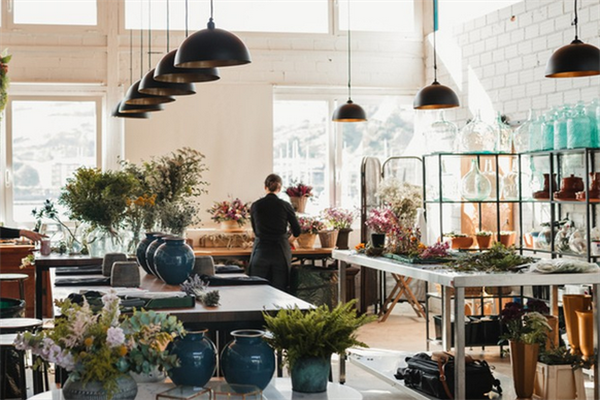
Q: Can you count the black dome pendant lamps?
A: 9